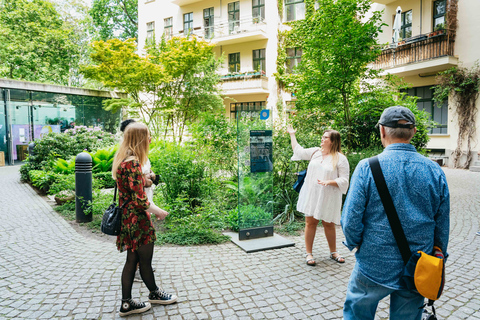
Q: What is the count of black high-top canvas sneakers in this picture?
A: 2